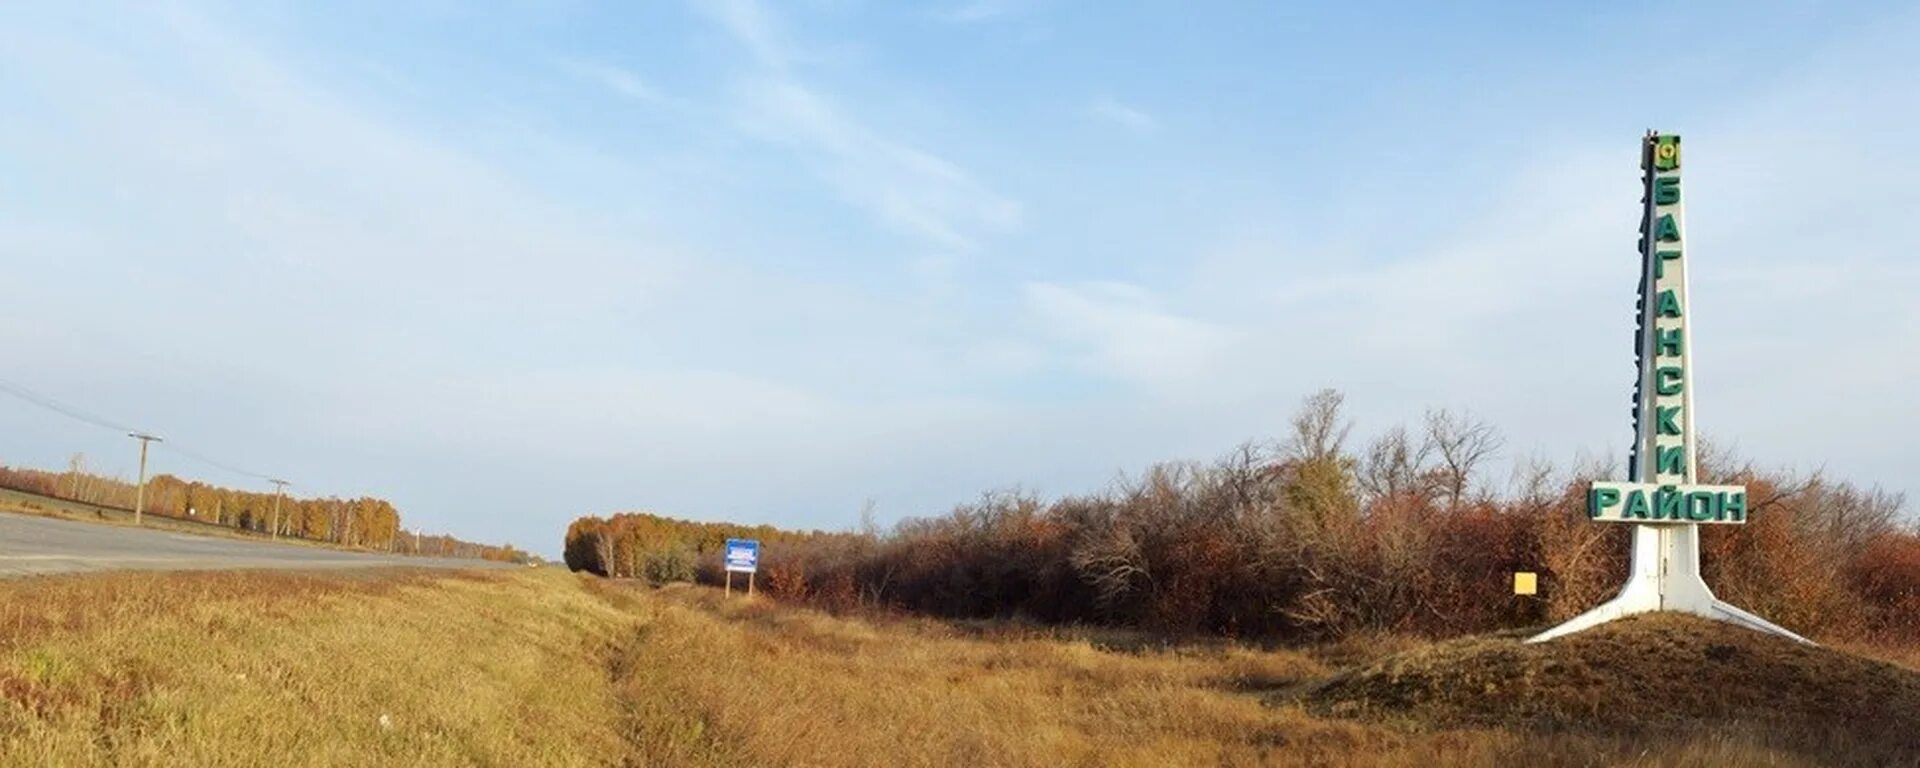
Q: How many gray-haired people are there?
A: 0